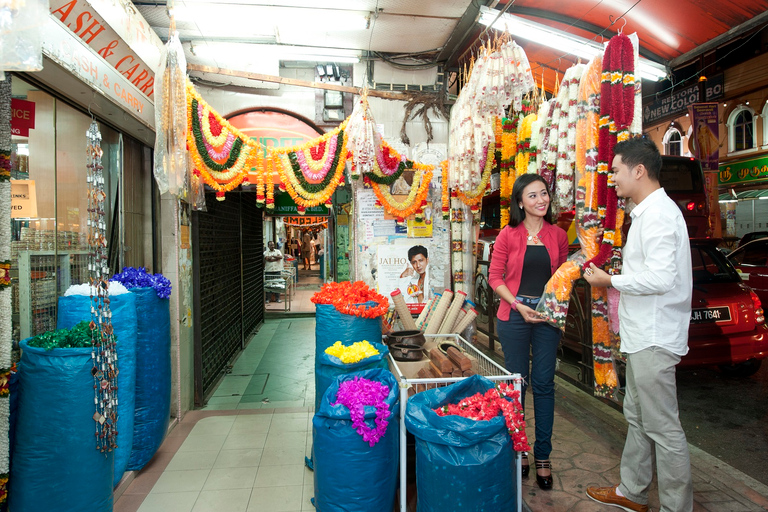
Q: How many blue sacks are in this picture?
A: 7